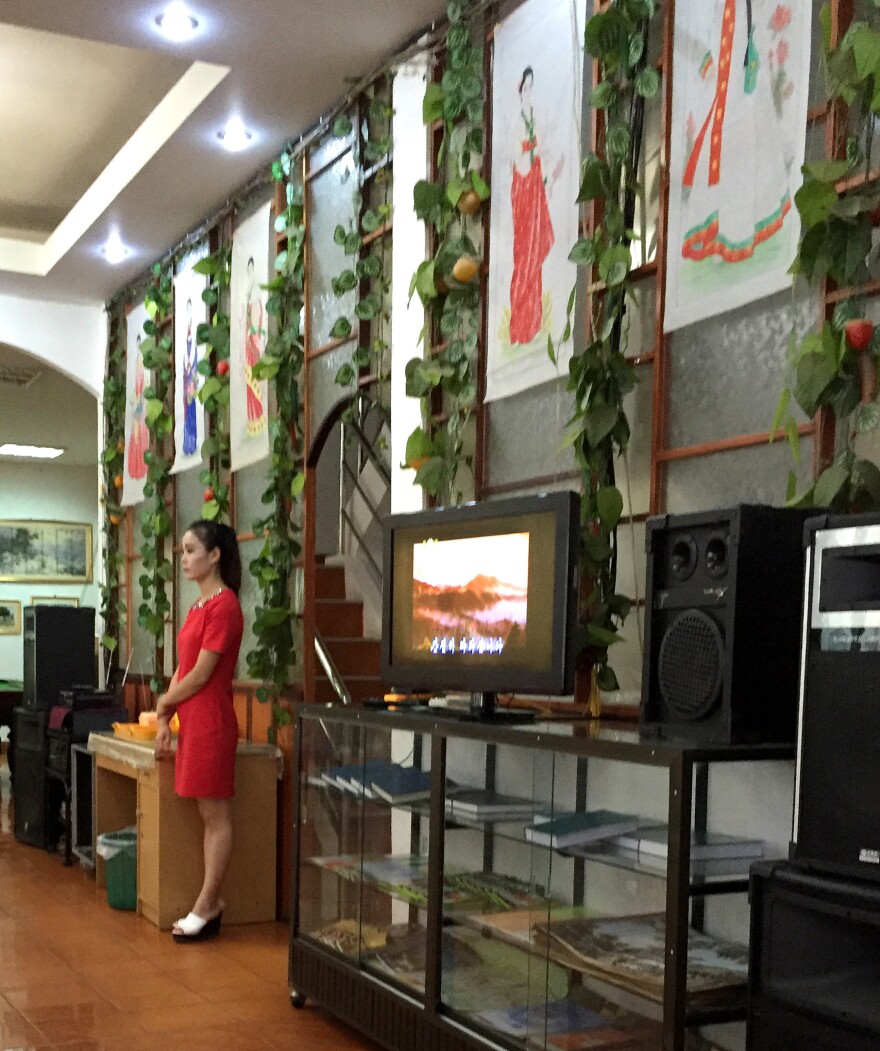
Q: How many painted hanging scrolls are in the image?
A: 5